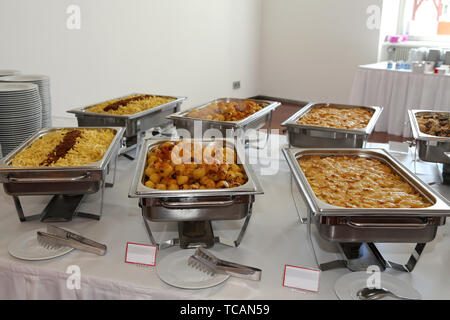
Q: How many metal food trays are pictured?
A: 7